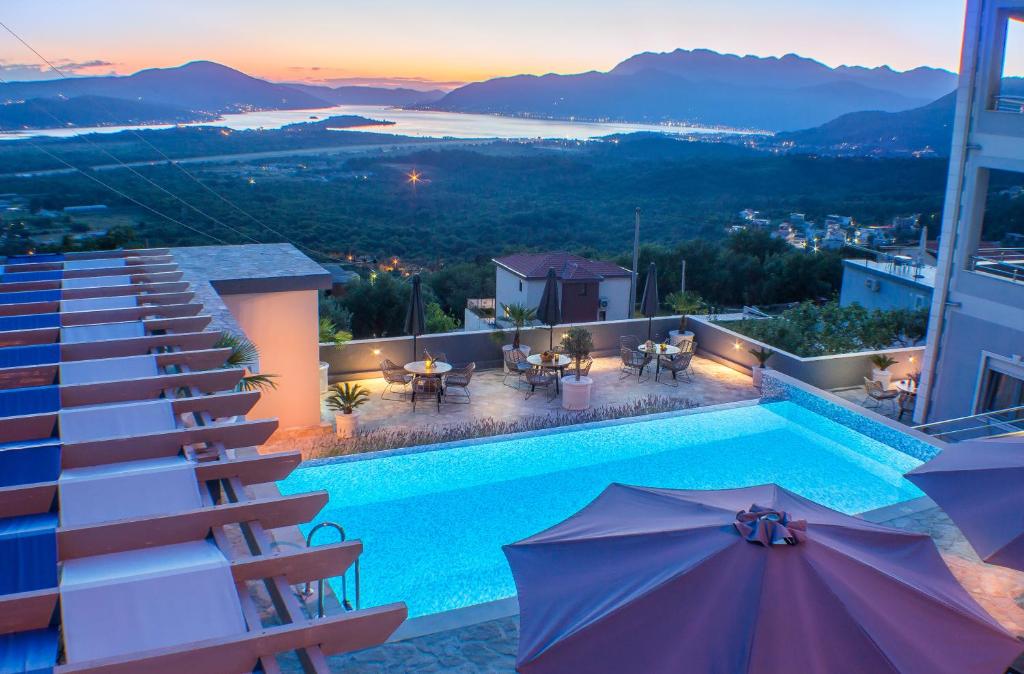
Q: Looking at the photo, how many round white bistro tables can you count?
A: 4